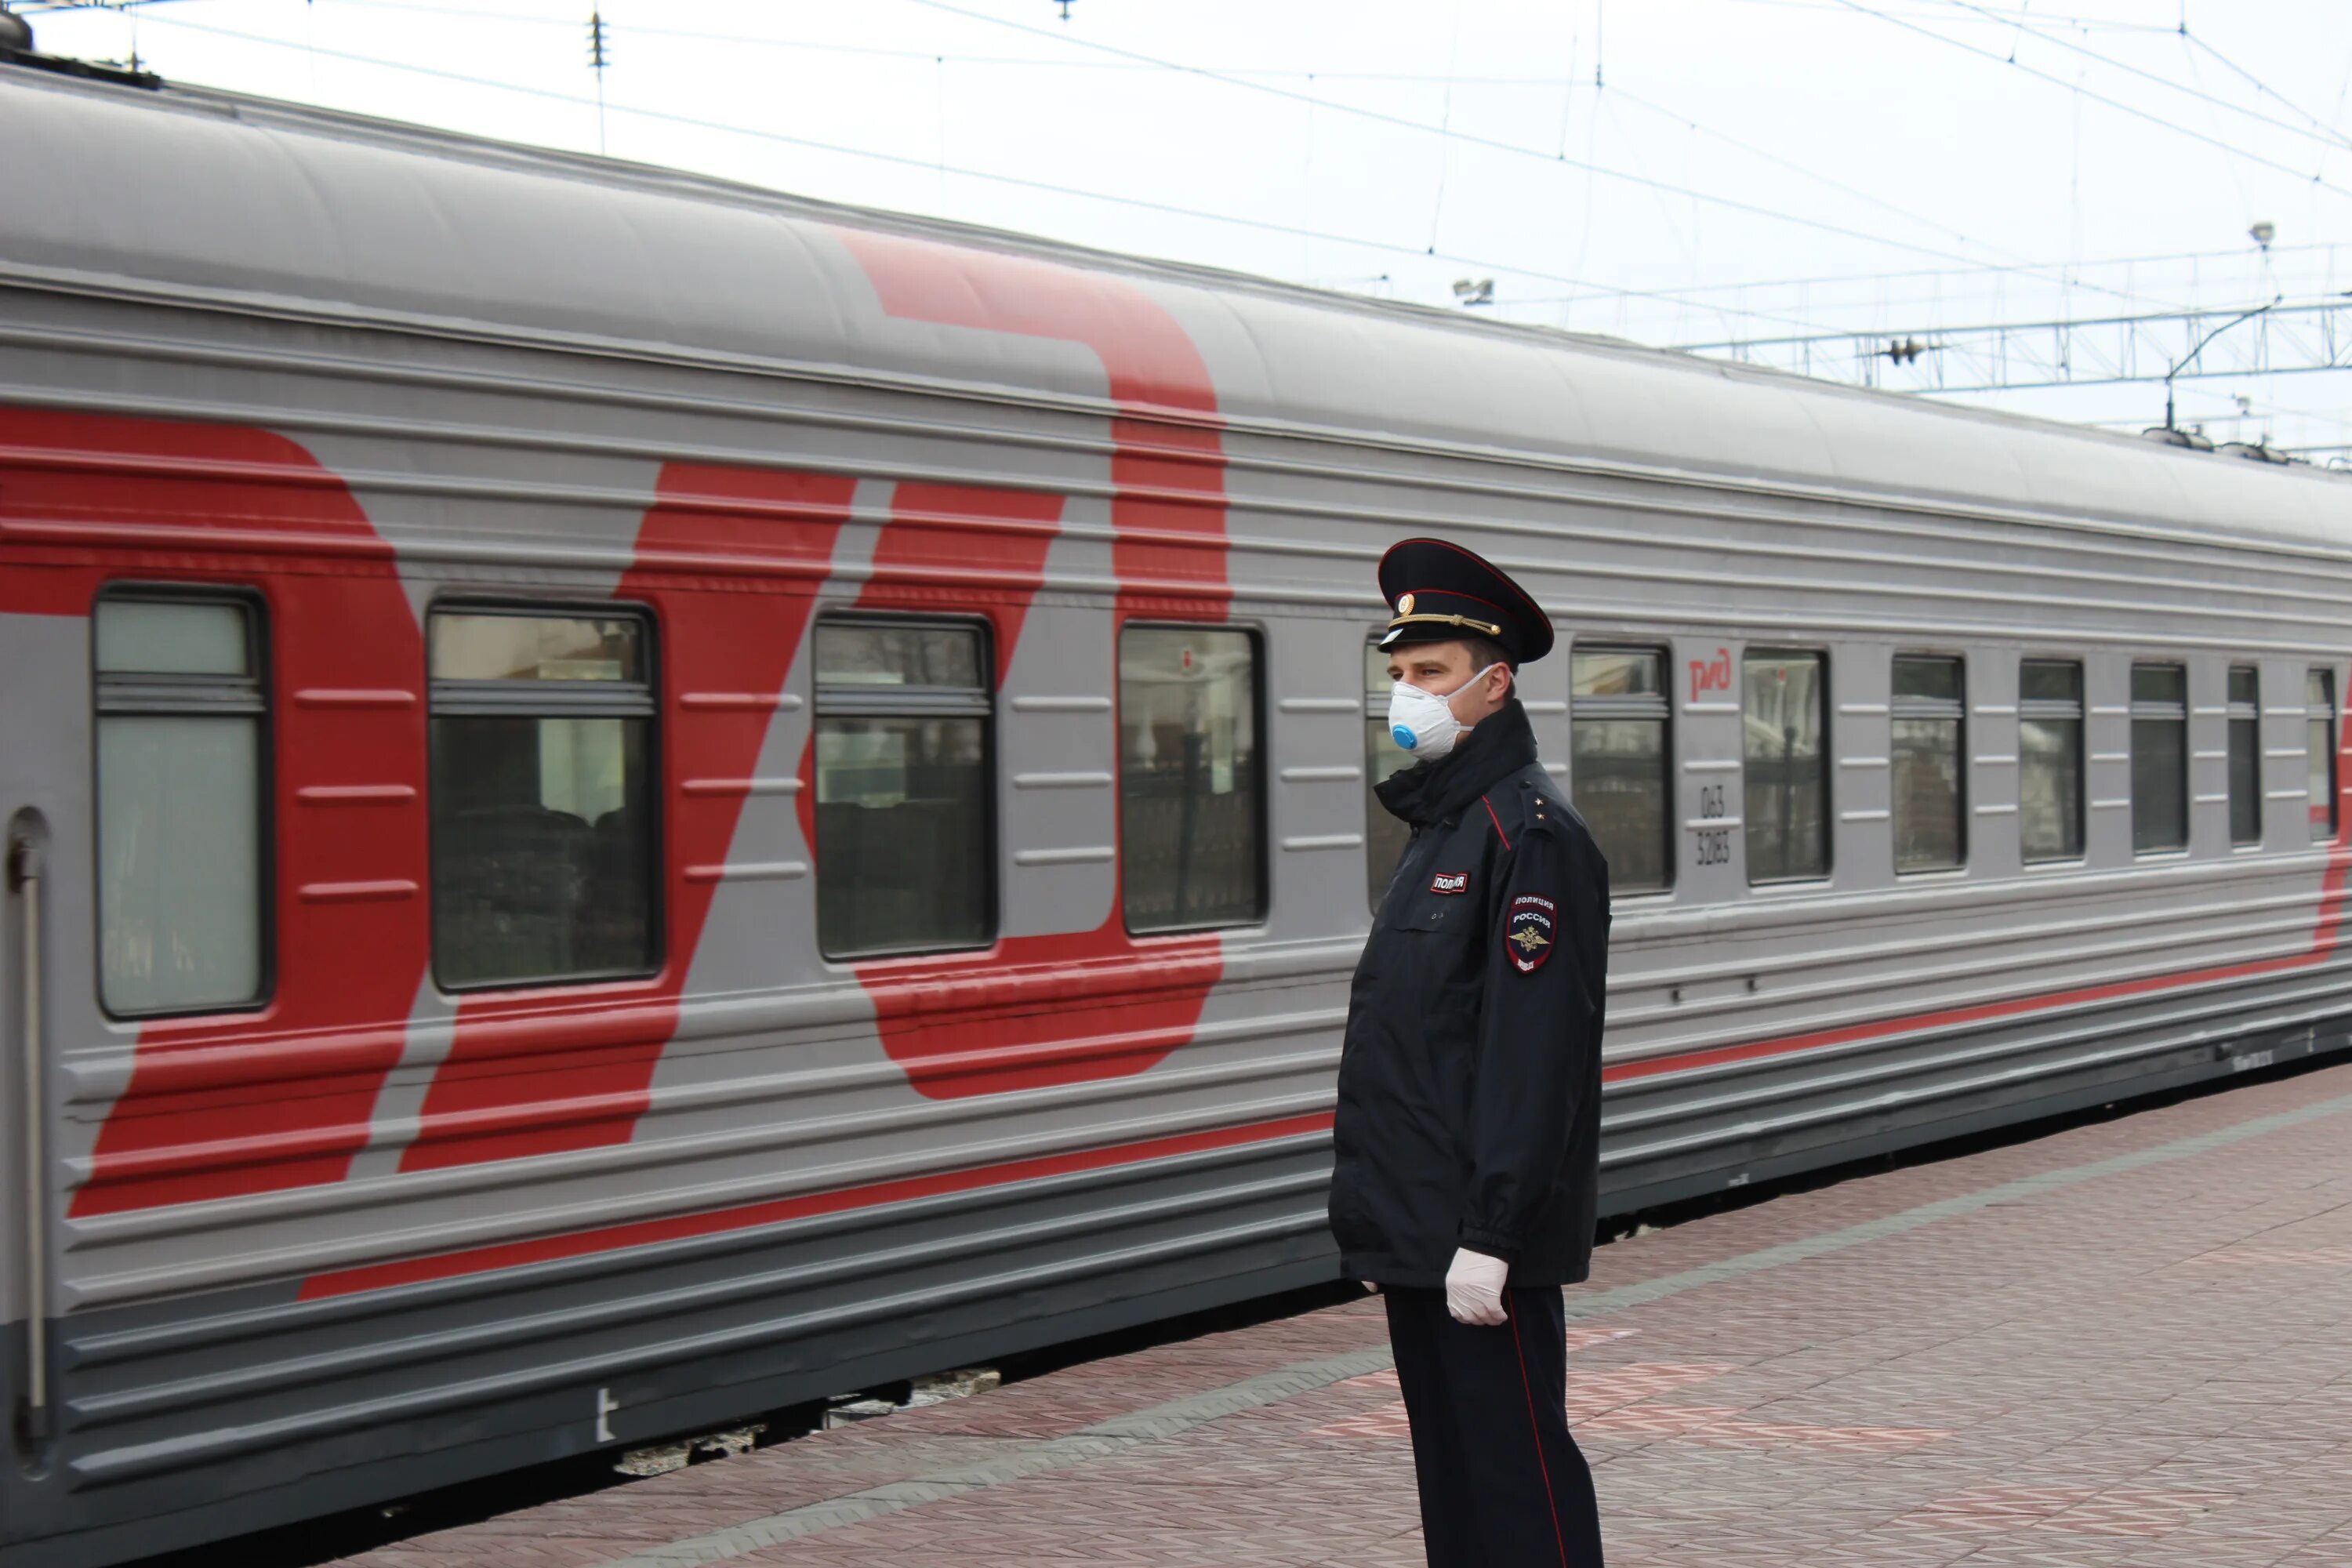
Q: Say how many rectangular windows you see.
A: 12